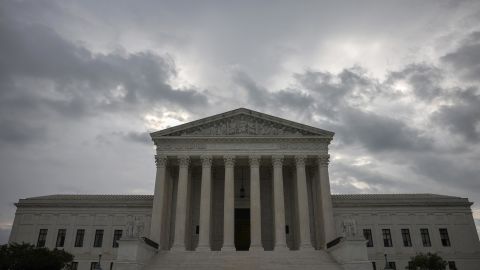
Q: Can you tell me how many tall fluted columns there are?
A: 8